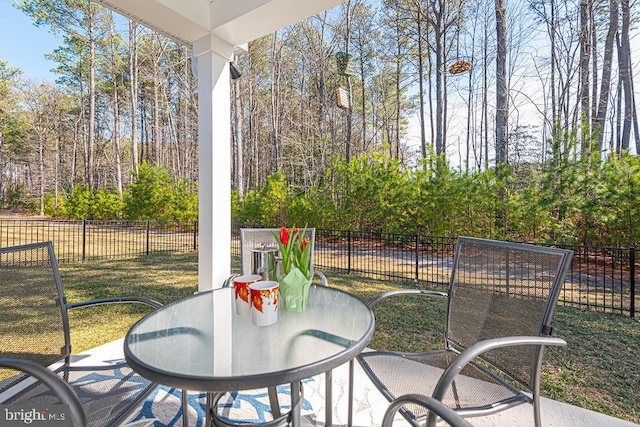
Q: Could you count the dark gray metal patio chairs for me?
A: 4